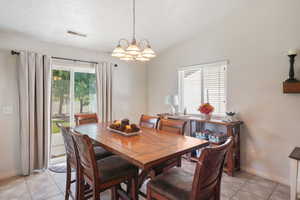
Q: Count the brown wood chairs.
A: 6